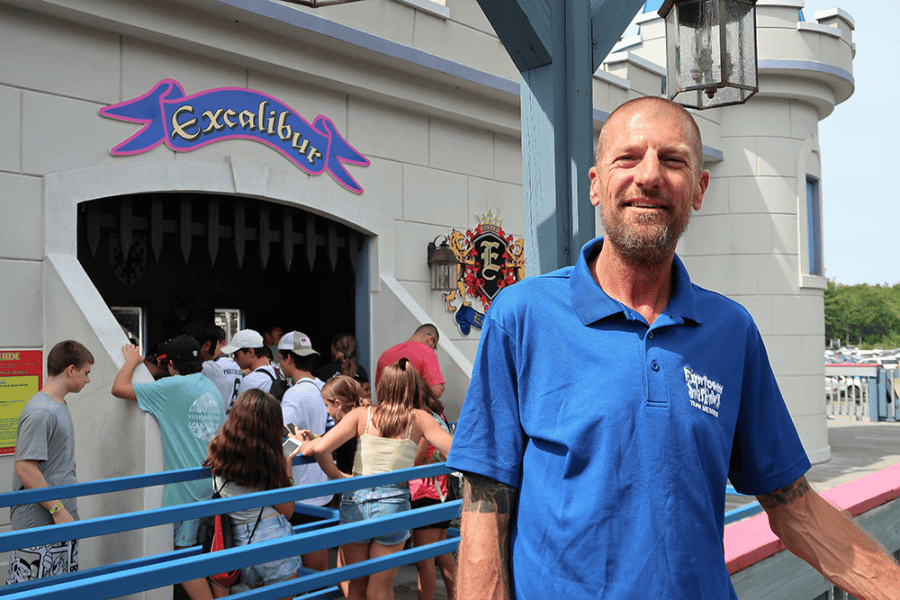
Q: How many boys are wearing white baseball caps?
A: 2